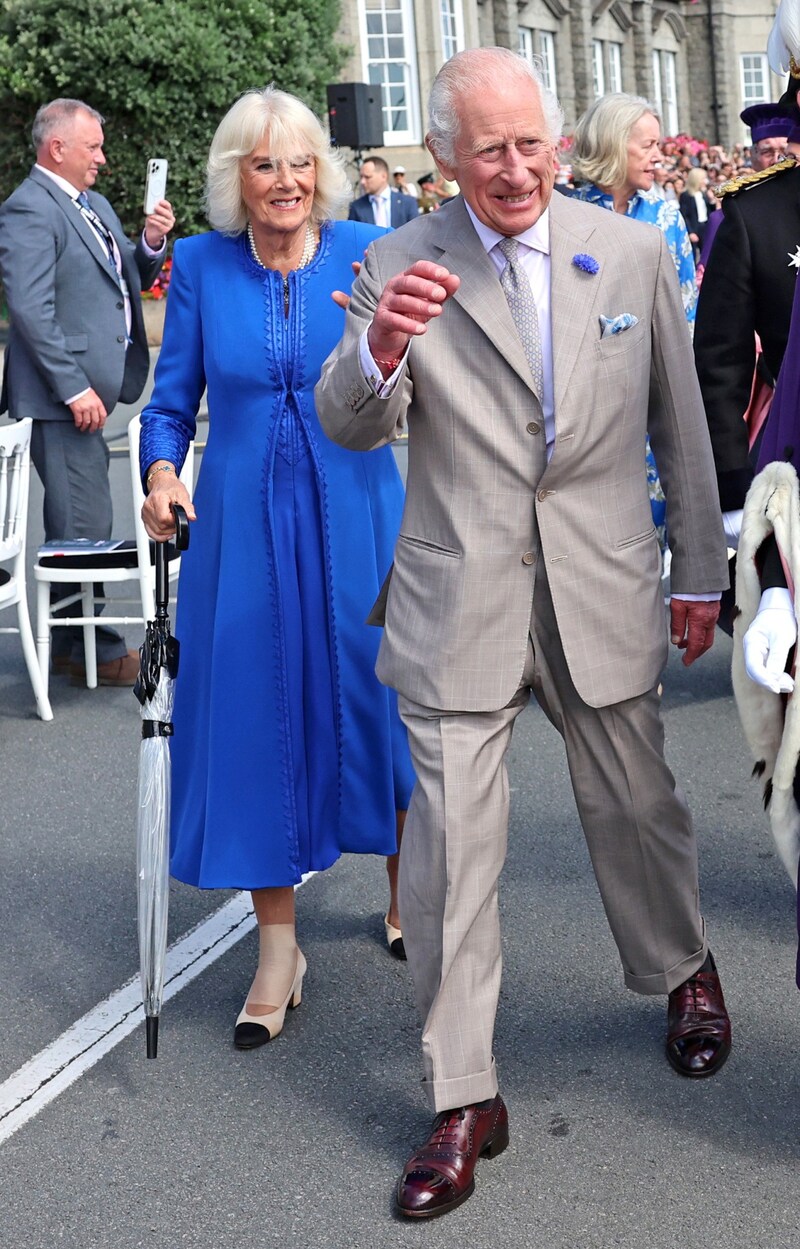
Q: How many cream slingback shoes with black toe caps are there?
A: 2